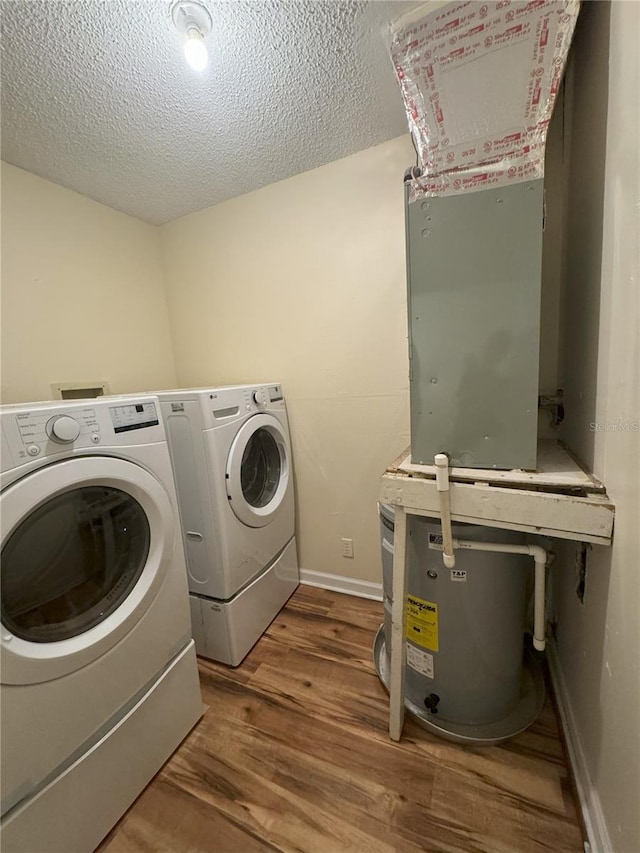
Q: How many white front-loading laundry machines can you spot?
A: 2